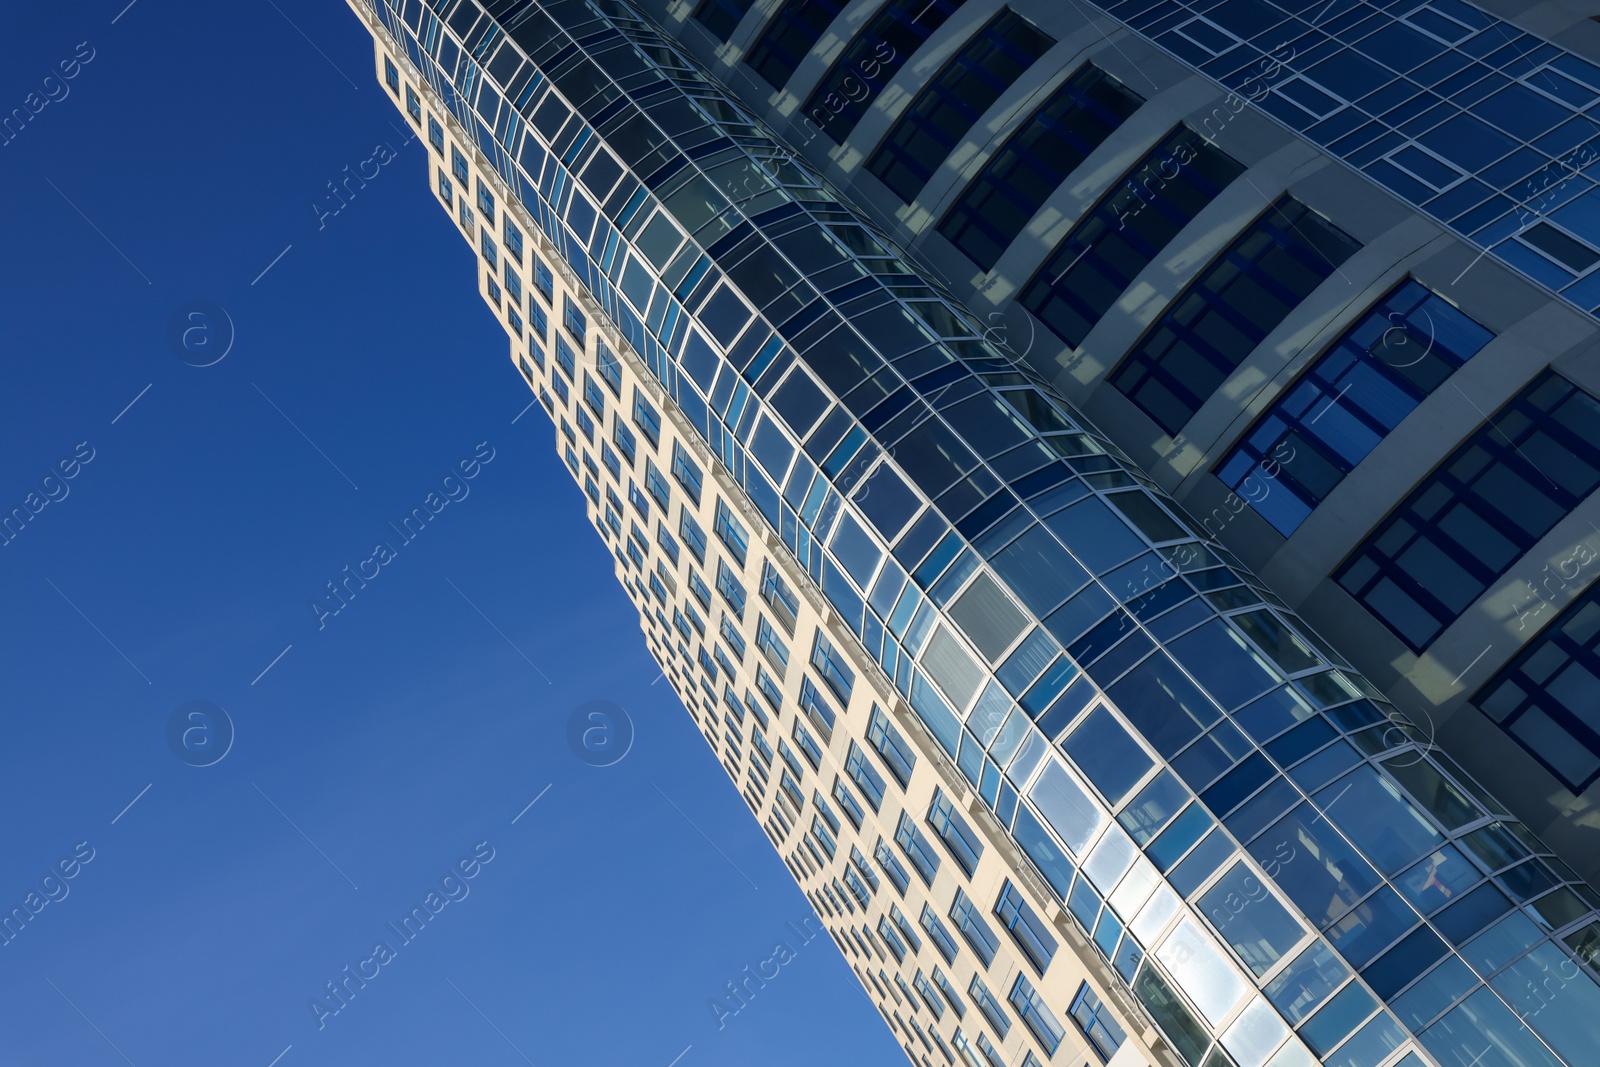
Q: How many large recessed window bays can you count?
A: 10